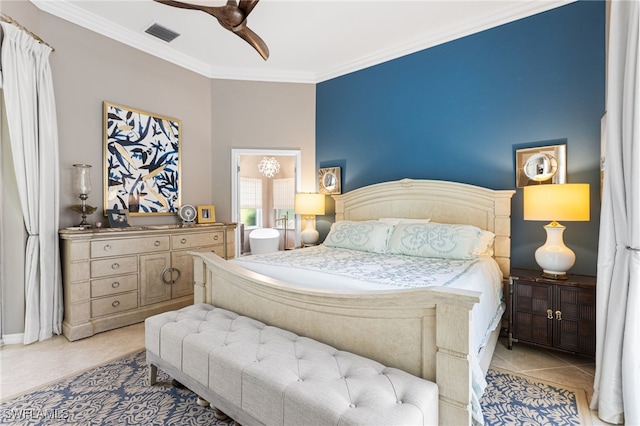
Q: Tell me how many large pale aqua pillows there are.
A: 2